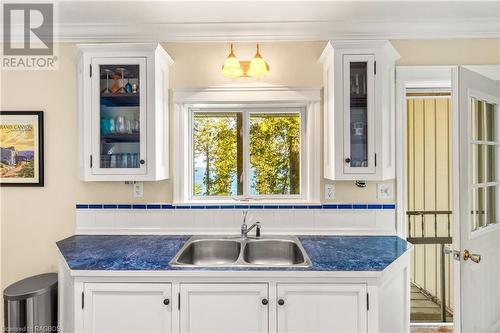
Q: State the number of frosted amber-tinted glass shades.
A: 2